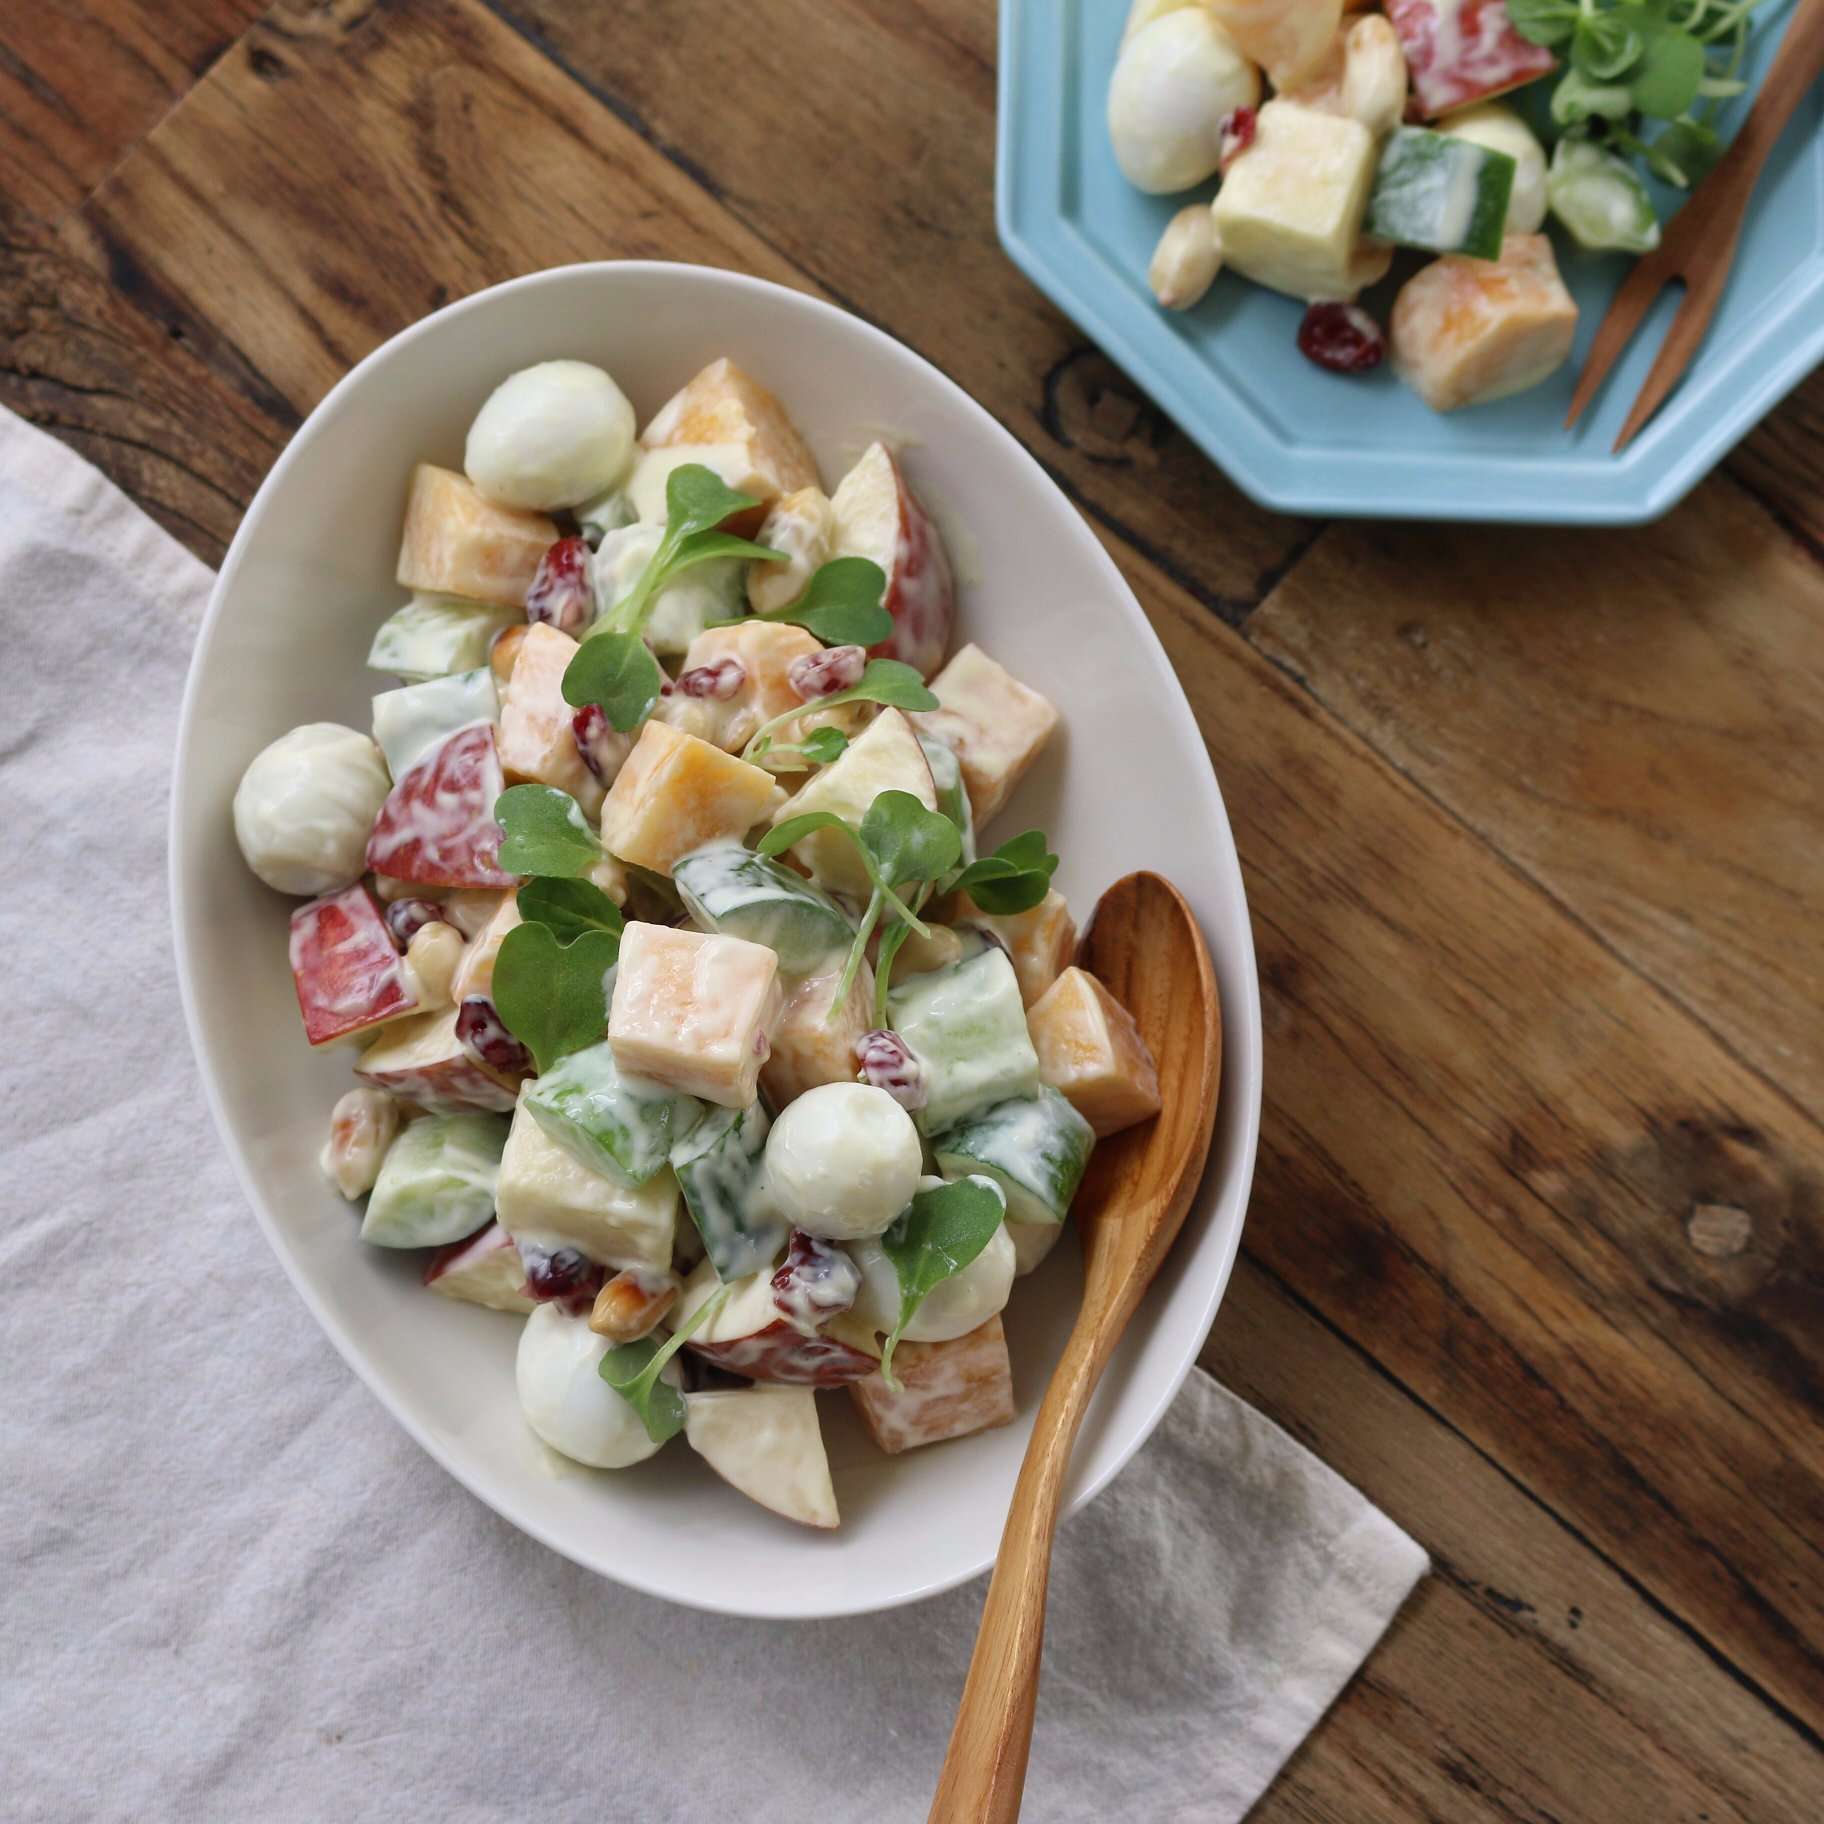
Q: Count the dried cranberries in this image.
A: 11